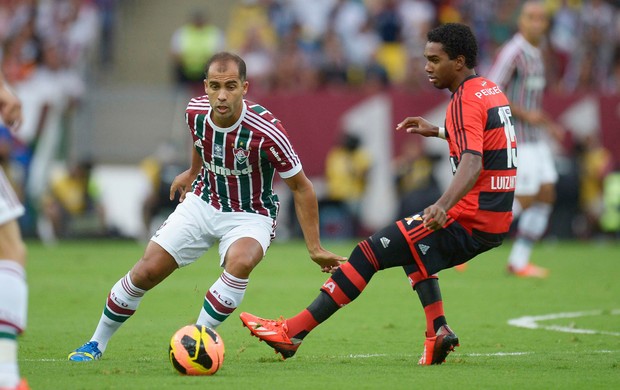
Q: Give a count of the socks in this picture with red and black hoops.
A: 2